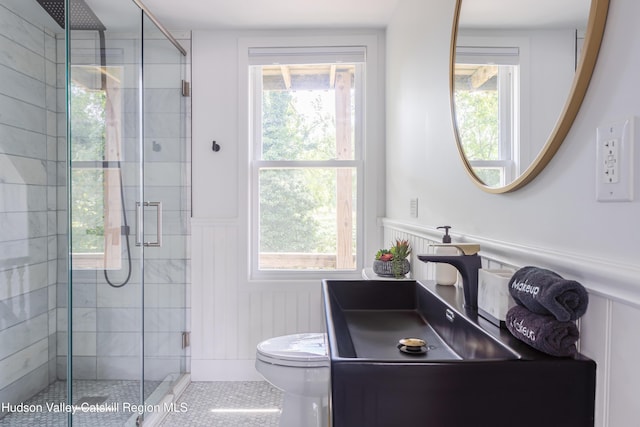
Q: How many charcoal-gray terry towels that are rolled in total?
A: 2